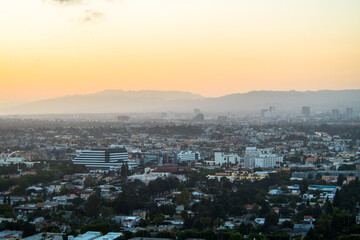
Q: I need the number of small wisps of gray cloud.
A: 2